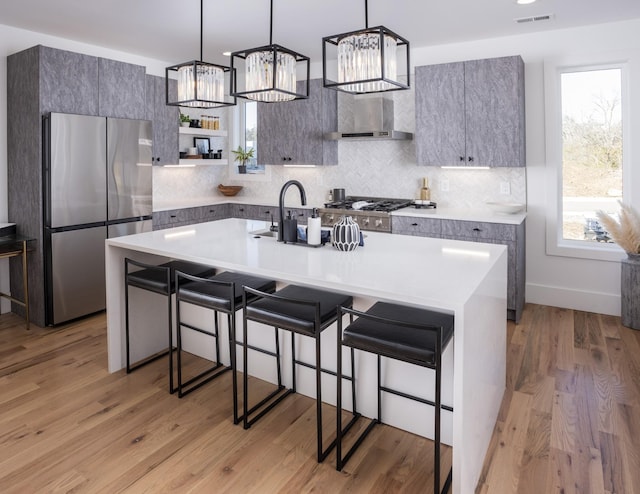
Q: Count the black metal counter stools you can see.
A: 4